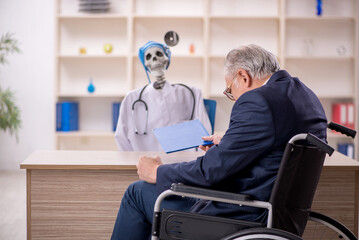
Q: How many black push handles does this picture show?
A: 2